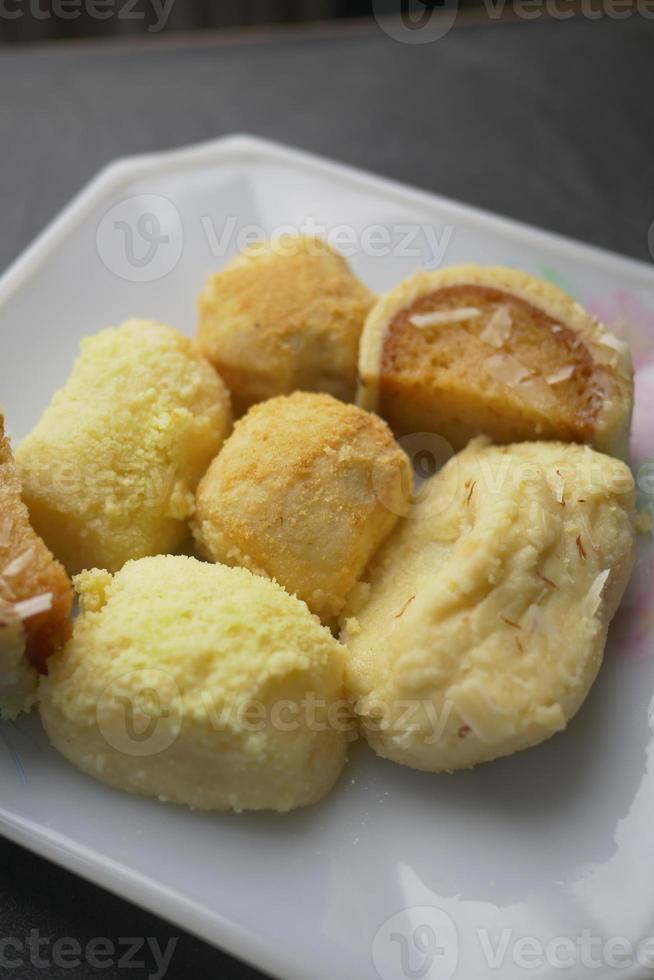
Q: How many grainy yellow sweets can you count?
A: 2